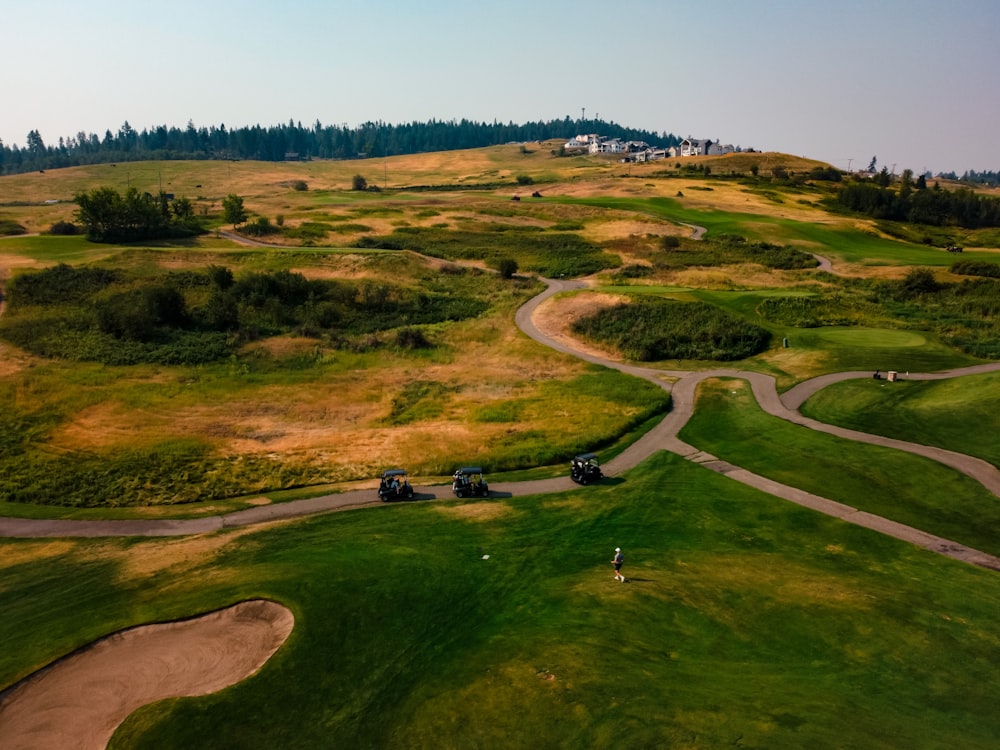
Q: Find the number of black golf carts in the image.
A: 3